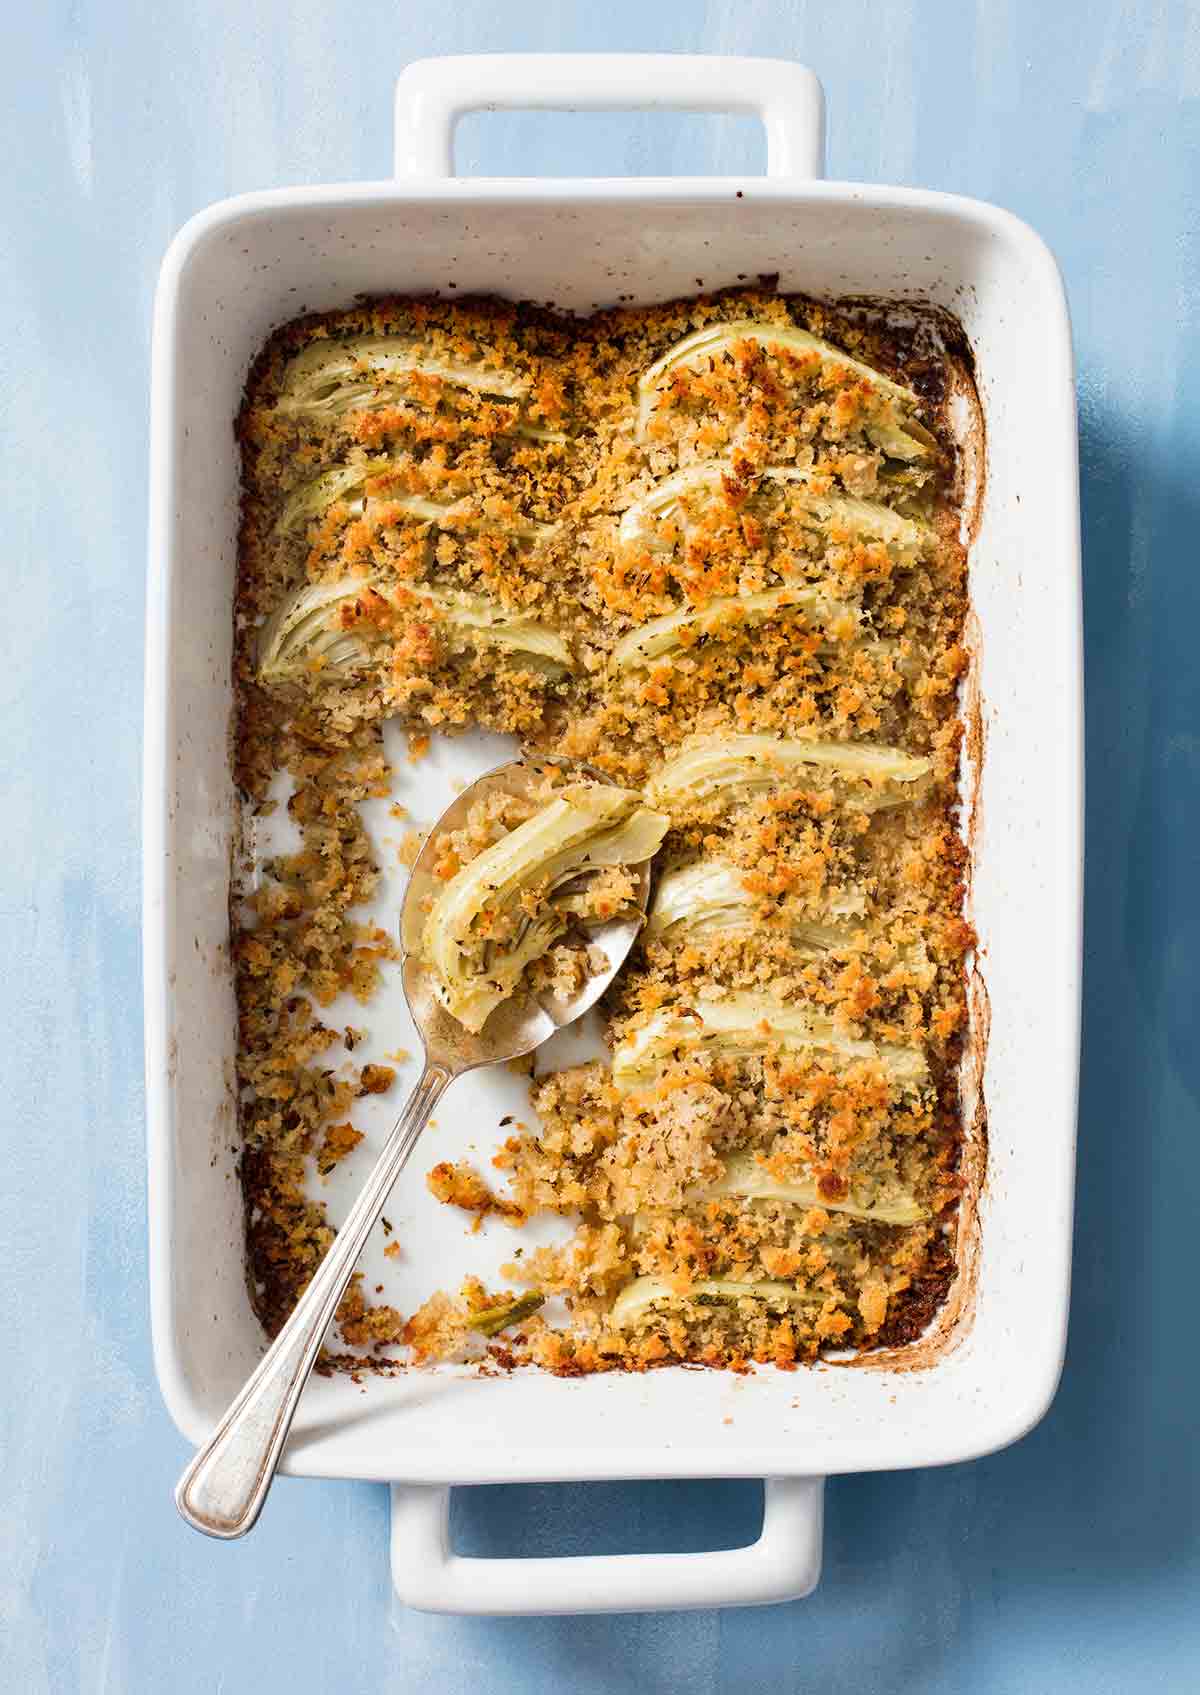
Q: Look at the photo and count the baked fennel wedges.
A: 12